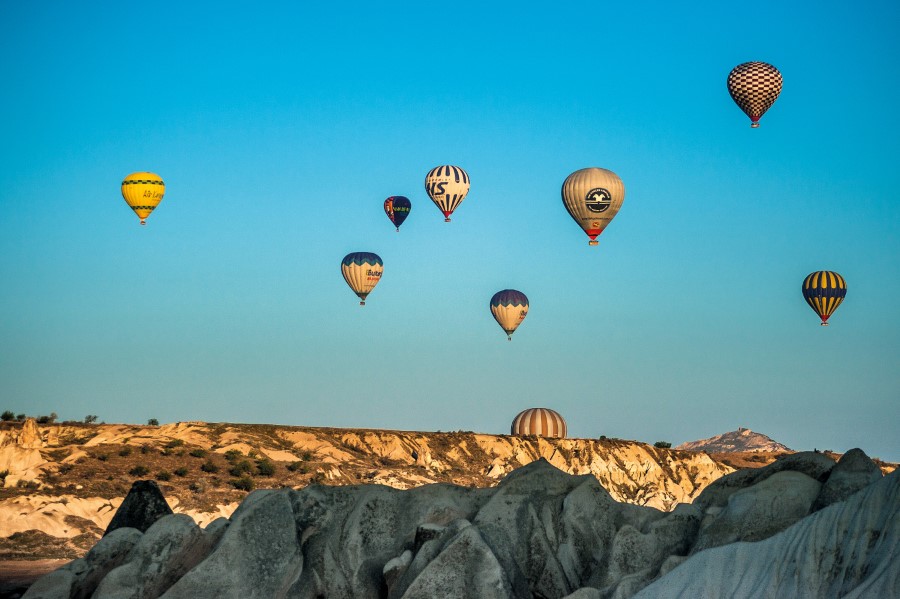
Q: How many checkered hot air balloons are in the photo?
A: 1